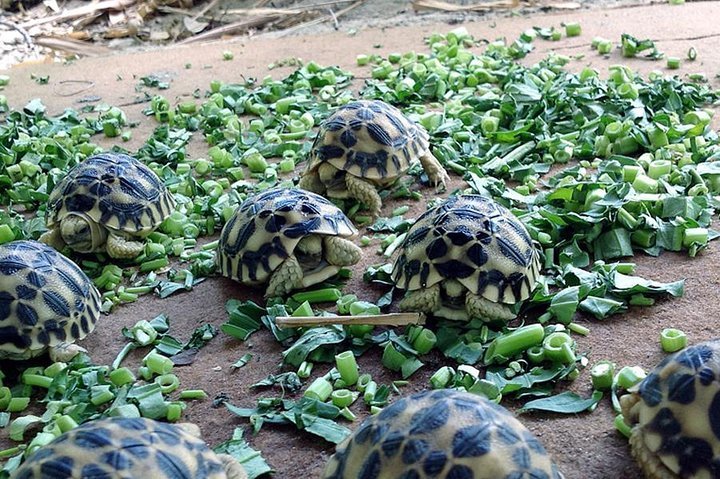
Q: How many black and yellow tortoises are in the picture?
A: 8